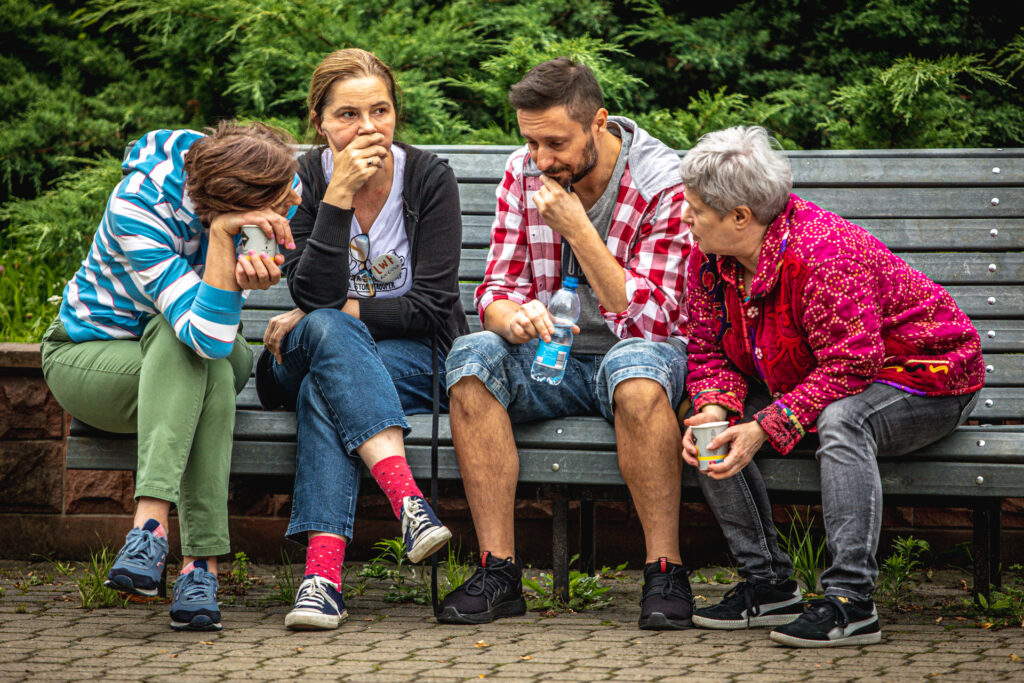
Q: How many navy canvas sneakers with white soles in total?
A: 2